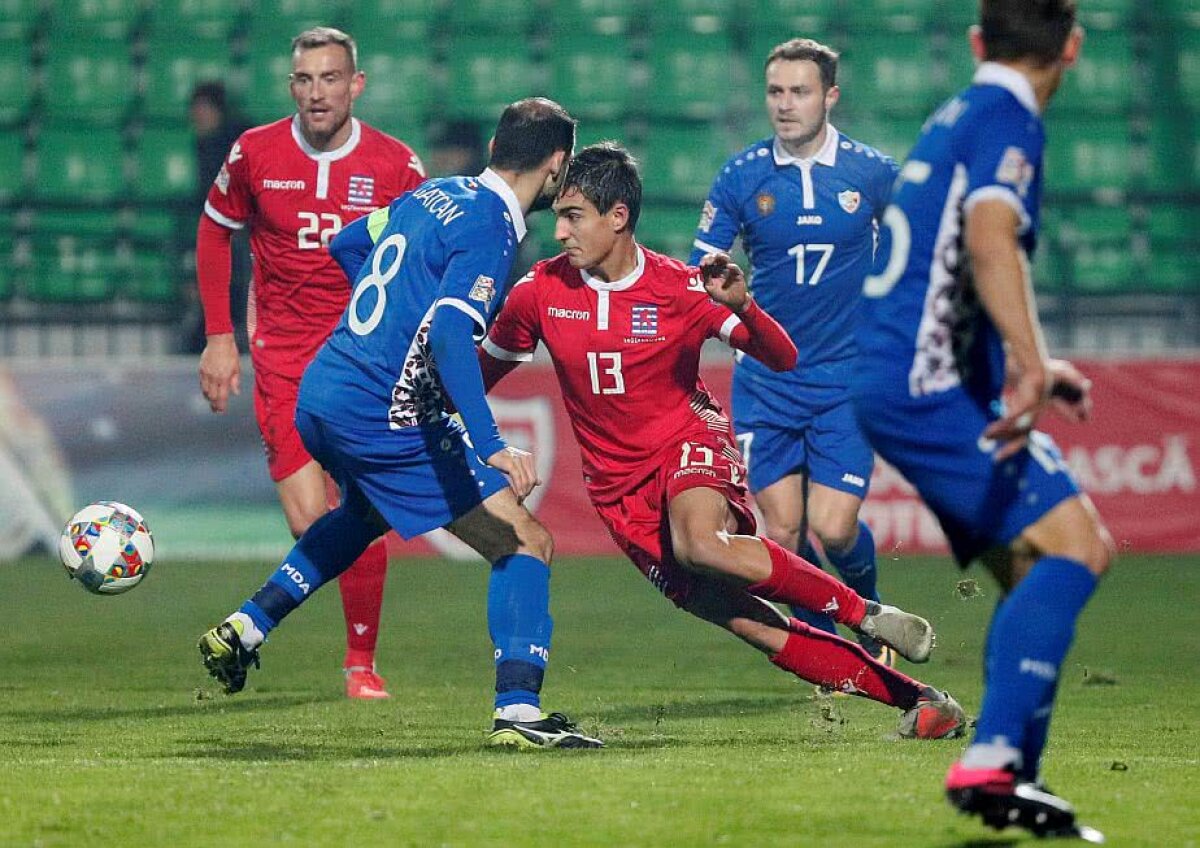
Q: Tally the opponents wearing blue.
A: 3